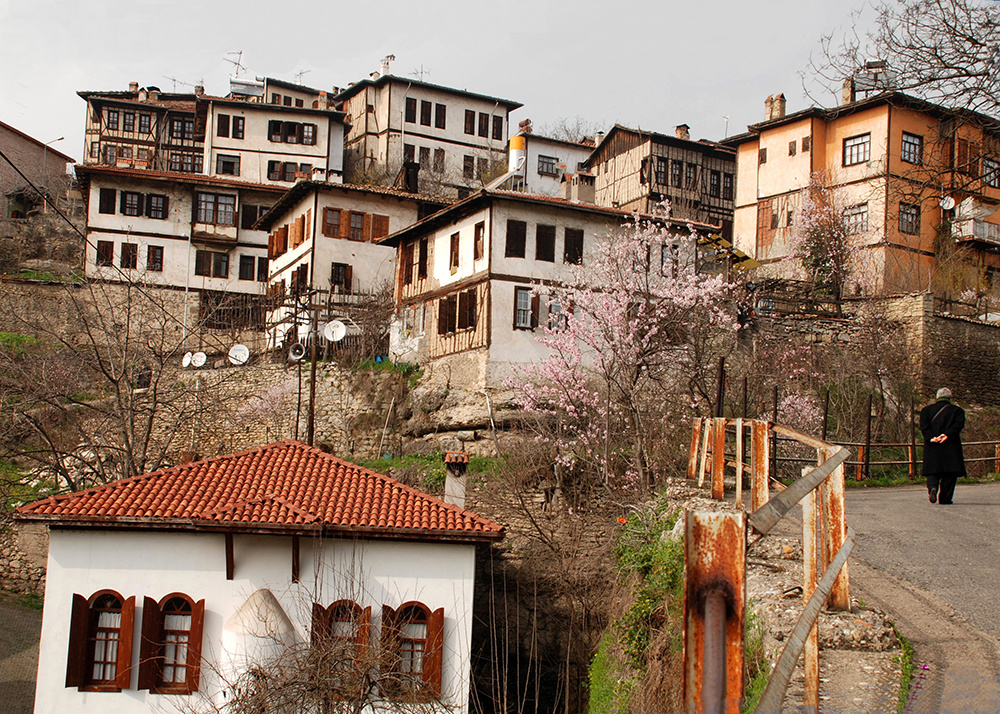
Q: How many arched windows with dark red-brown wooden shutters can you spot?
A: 4